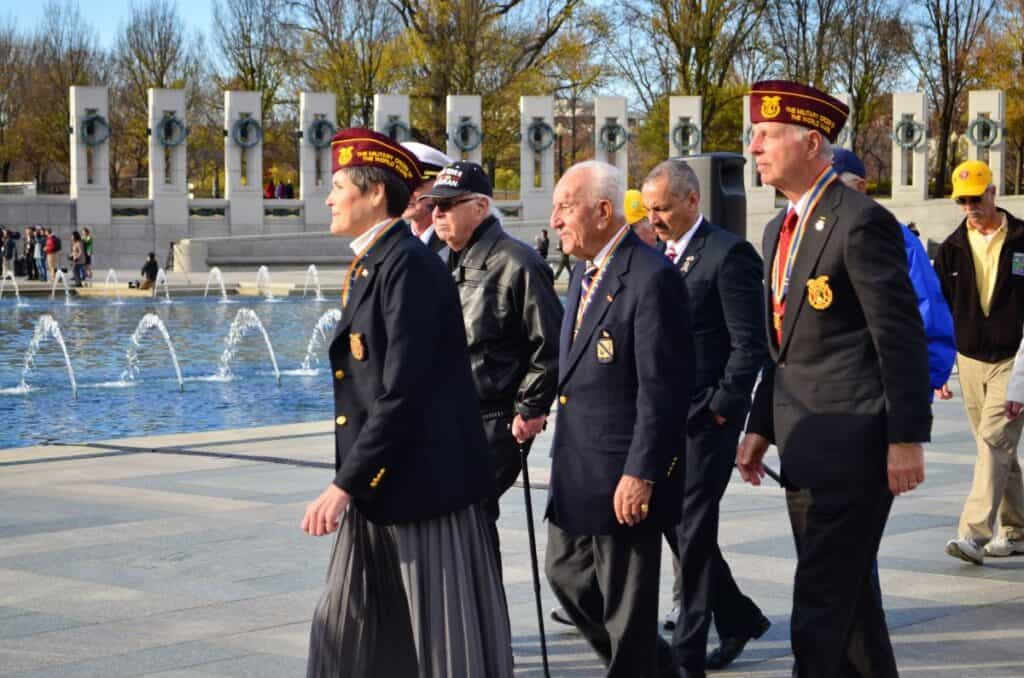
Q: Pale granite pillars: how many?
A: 13